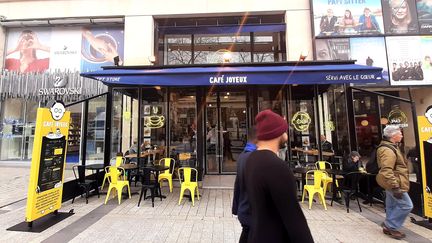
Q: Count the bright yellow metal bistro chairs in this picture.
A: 6